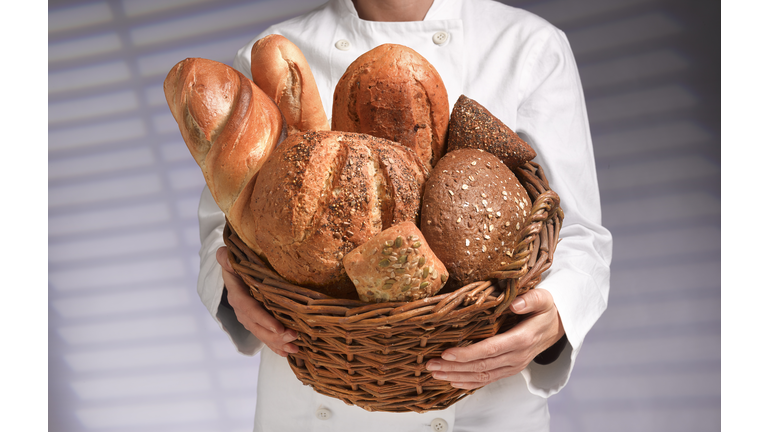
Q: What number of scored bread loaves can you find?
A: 4